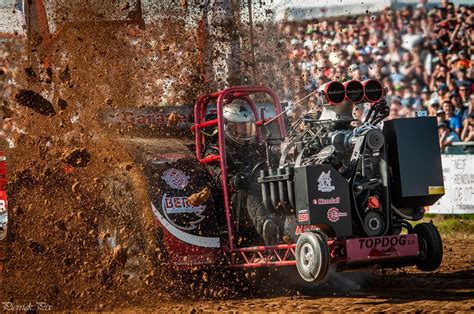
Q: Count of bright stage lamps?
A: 0